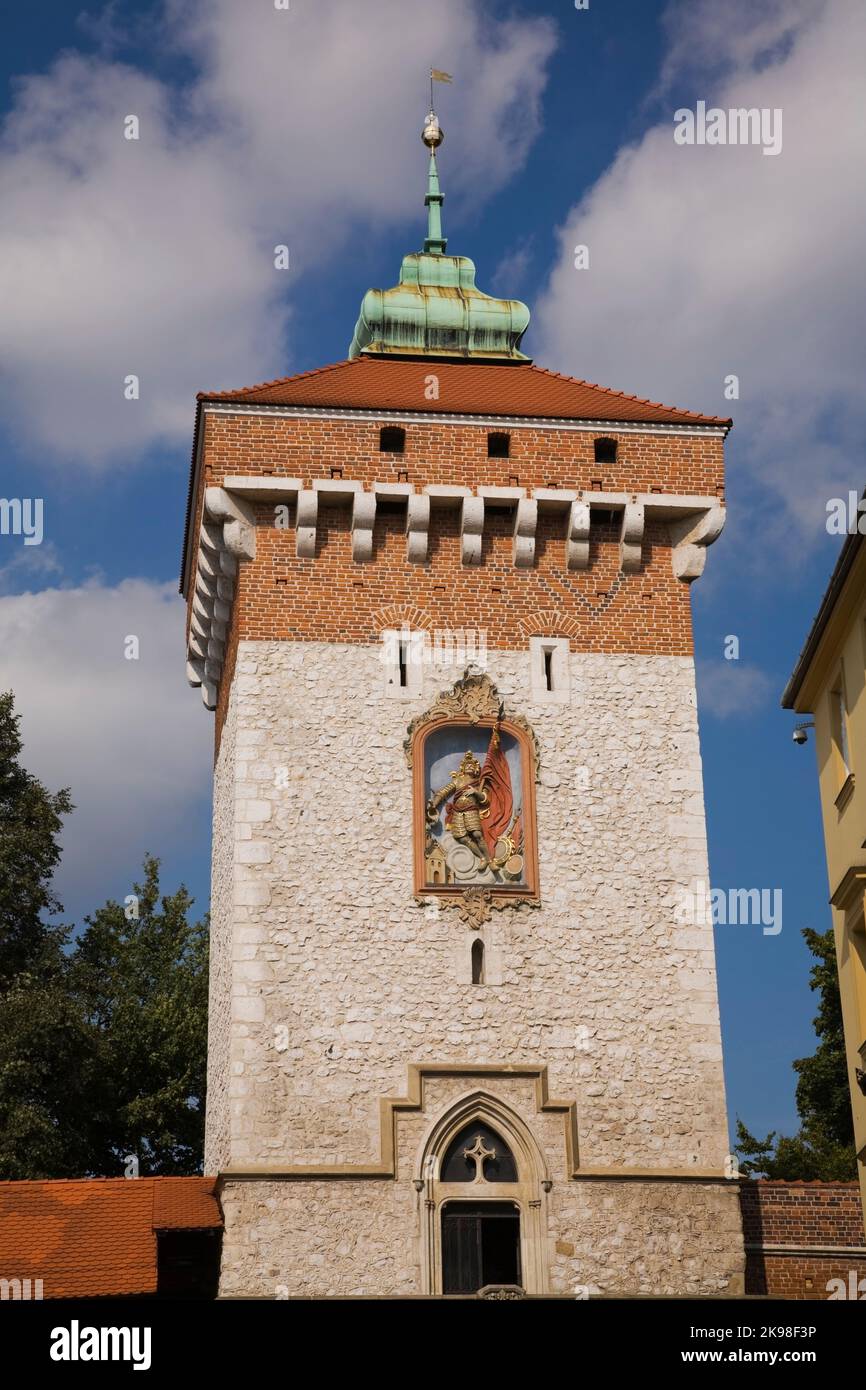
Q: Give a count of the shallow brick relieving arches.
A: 2